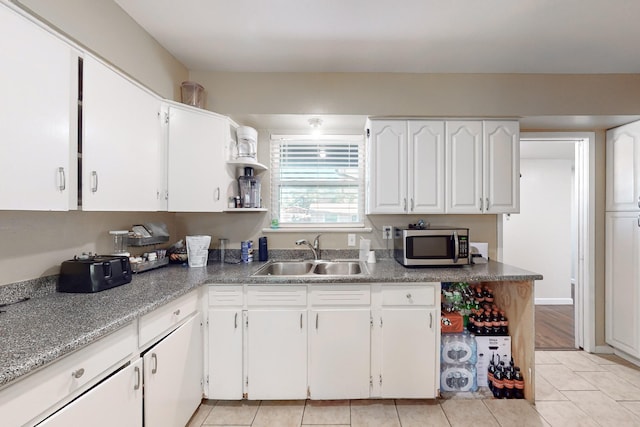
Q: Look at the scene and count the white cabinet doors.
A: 15